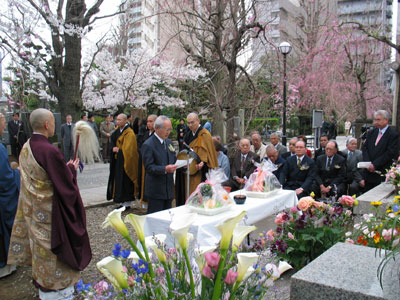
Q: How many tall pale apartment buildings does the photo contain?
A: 2